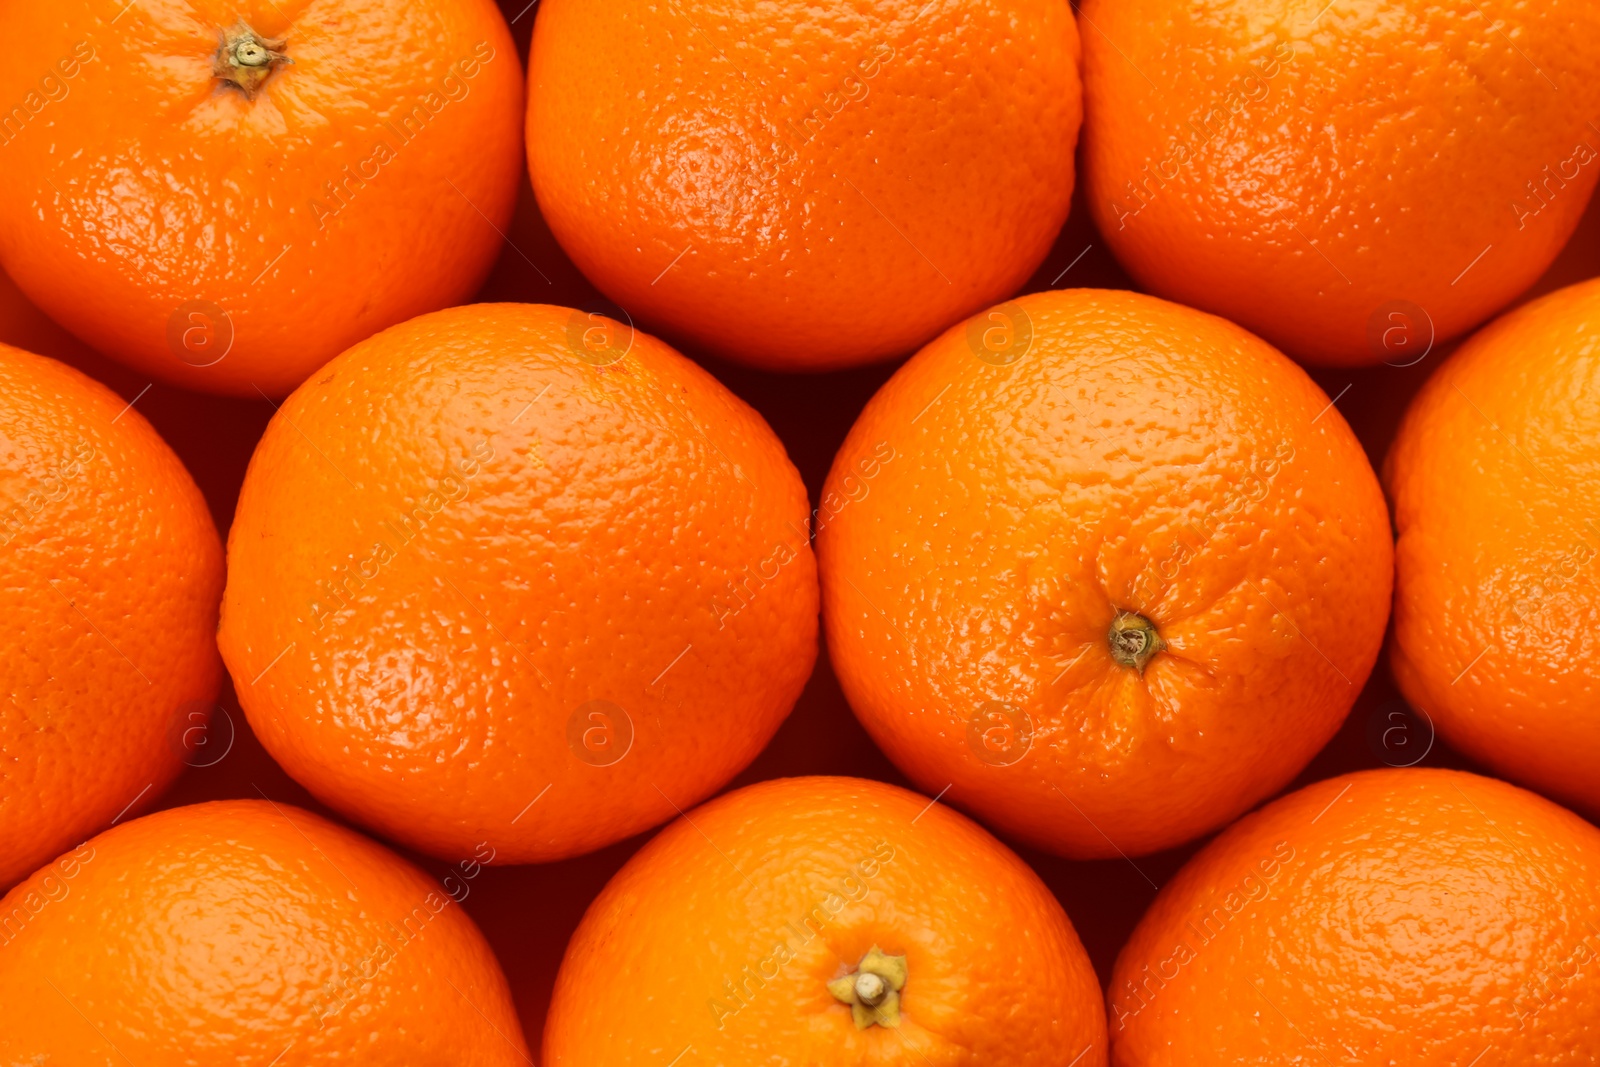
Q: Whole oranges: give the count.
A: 2